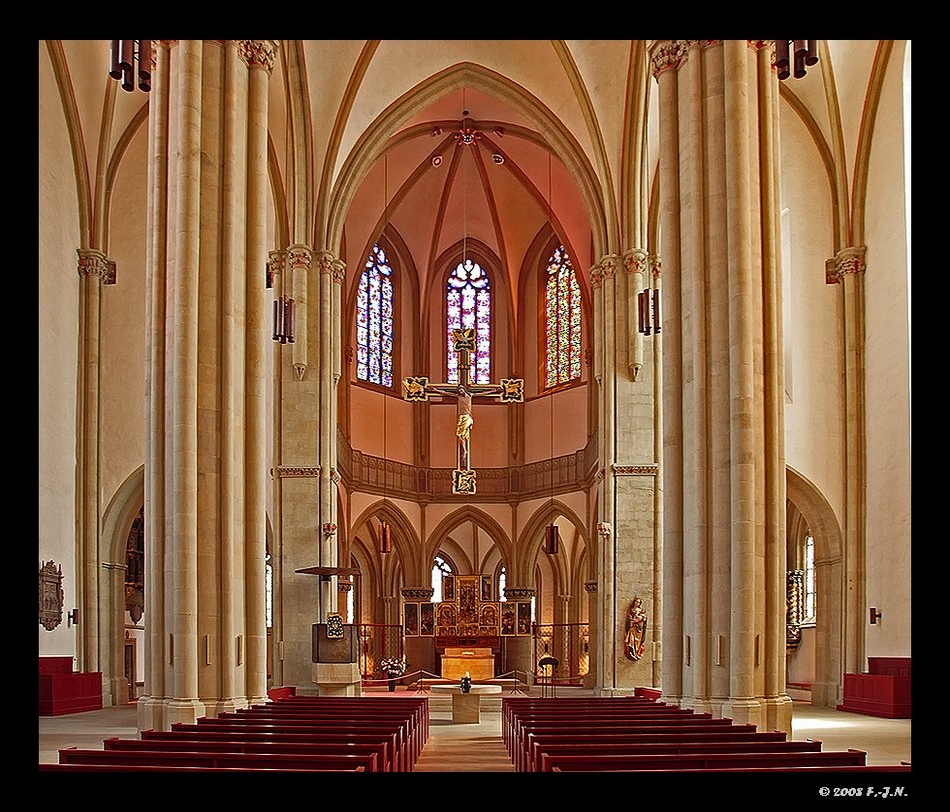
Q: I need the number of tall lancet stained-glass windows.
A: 3